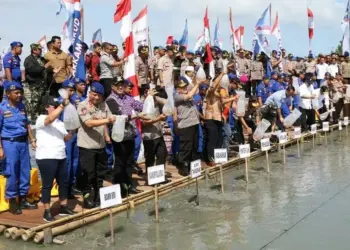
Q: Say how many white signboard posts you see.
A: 12